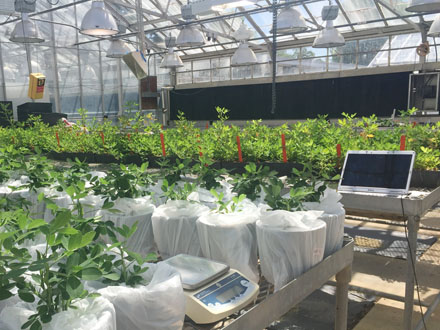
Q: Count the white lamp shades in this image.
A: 10